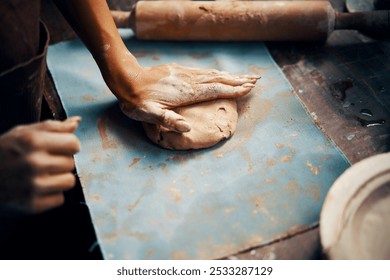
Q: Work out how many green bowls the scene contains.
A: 0